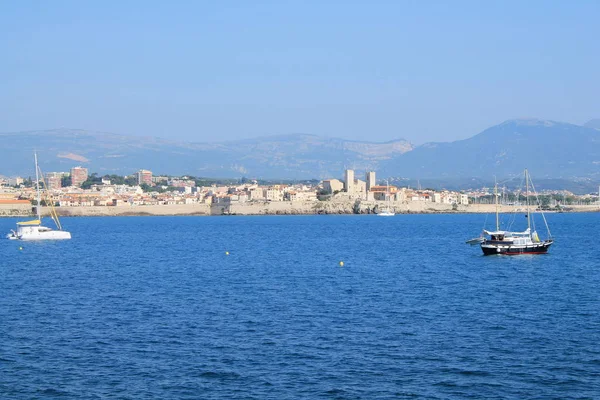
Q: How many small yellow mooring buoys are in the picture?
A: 3